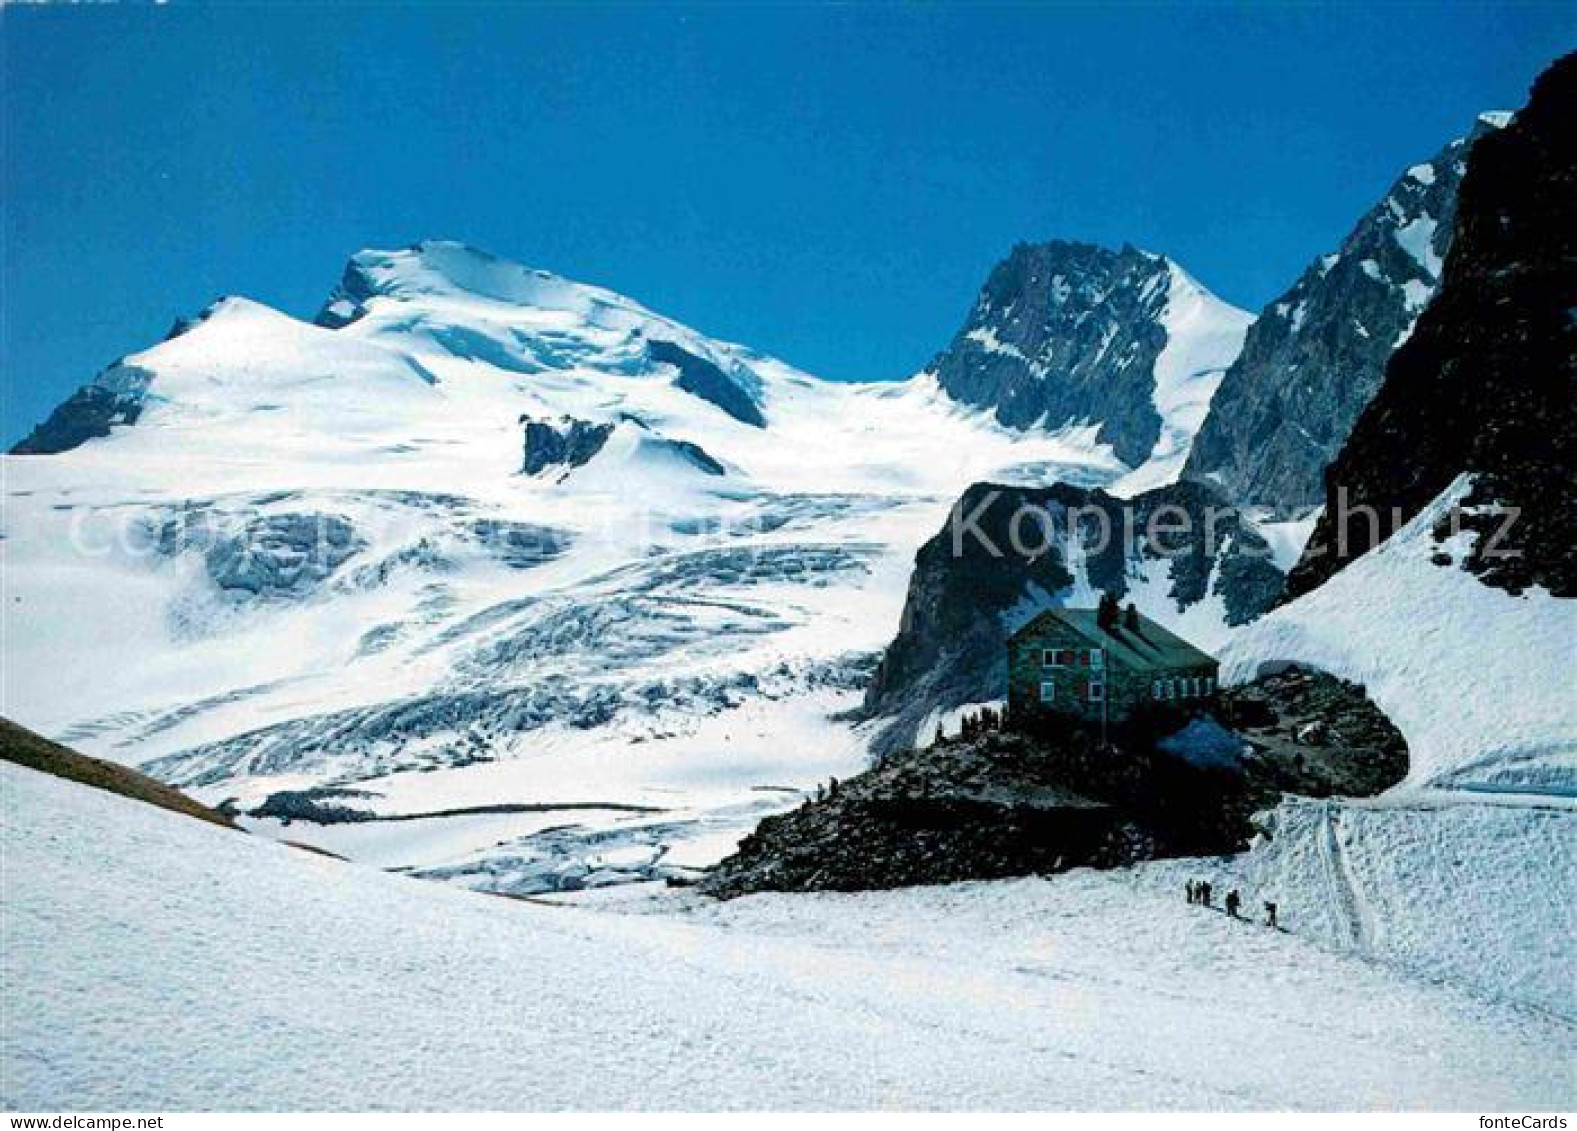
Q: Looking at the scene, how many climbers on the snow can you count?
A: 5